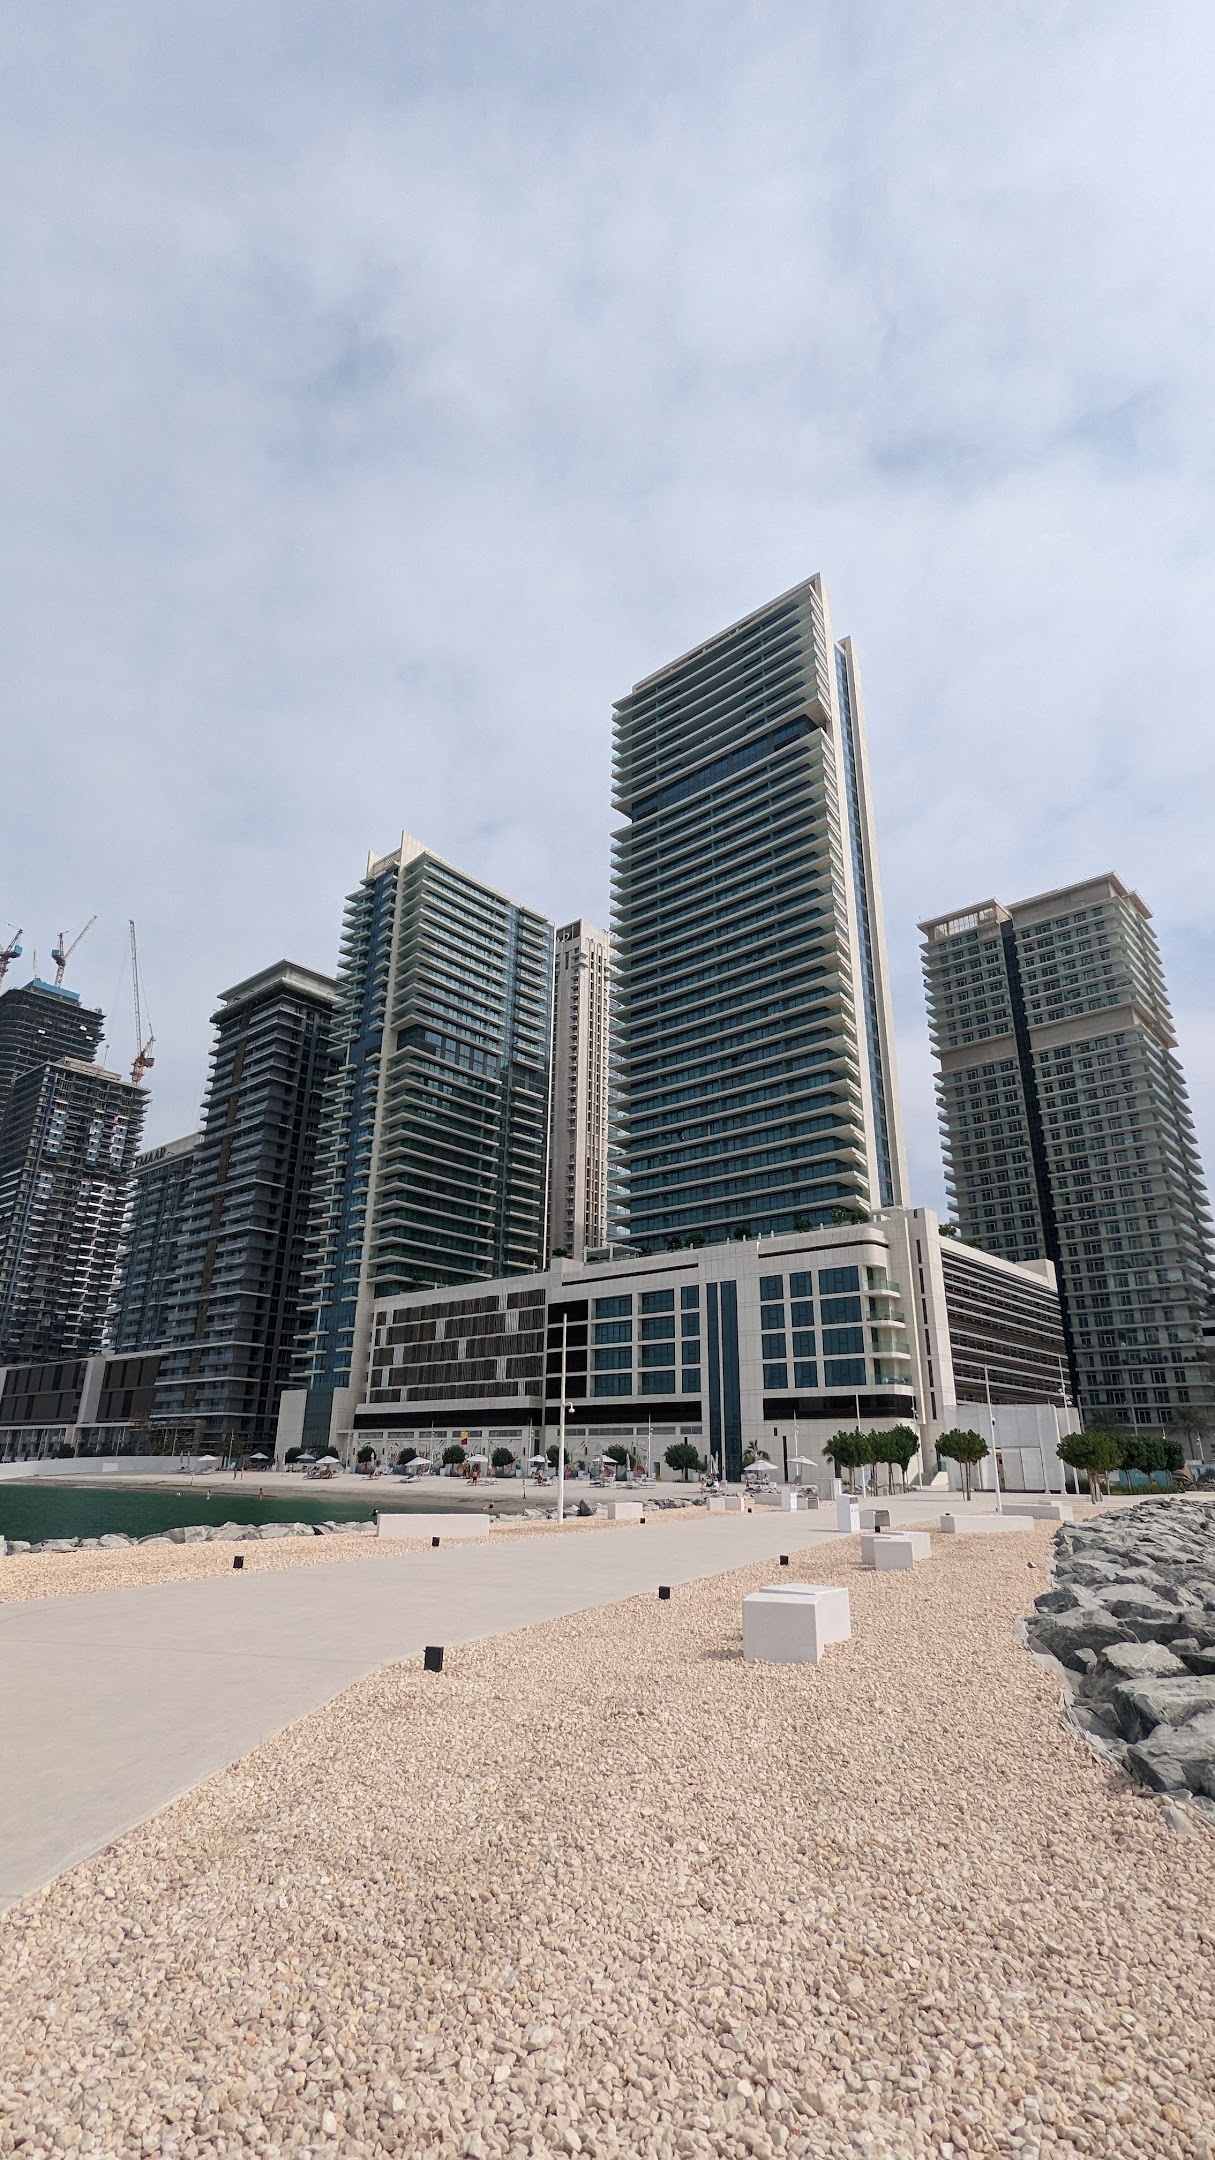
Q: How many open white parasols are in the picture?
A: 10